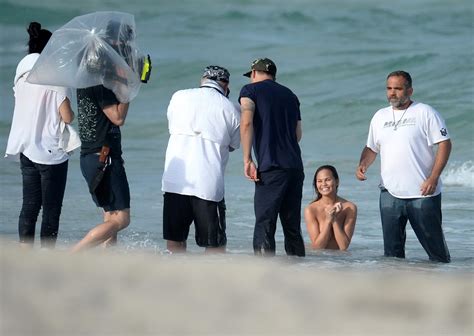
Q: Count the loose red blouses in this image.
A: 0